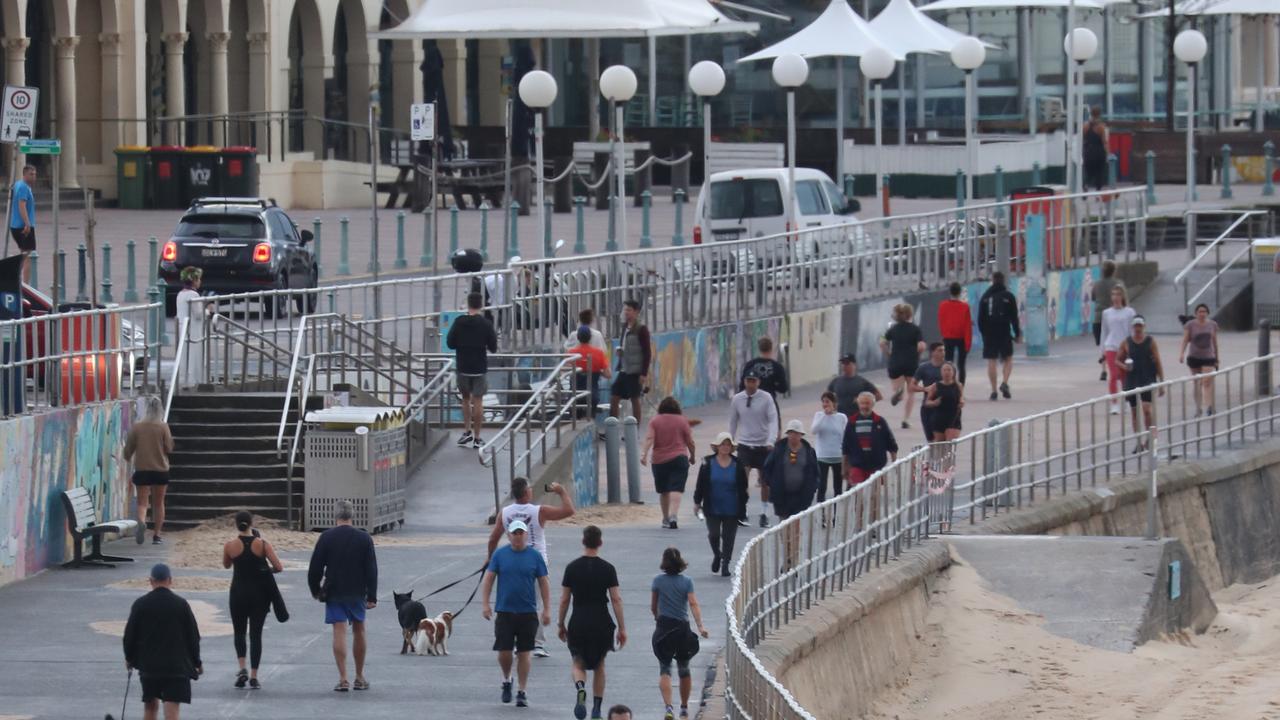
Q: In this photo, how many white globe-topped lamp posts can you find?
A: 8